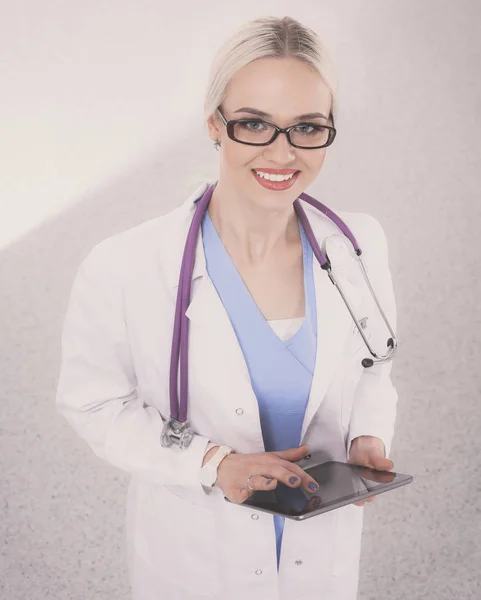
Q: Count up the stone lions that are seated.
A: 0